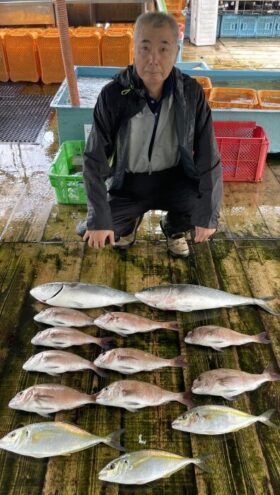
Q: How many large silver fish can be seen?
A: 2